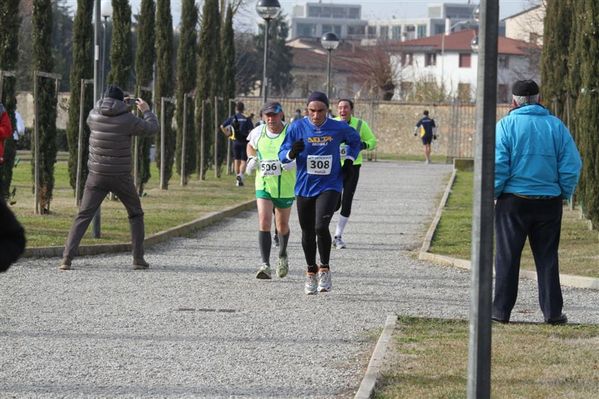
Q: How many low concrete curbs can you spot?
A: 3